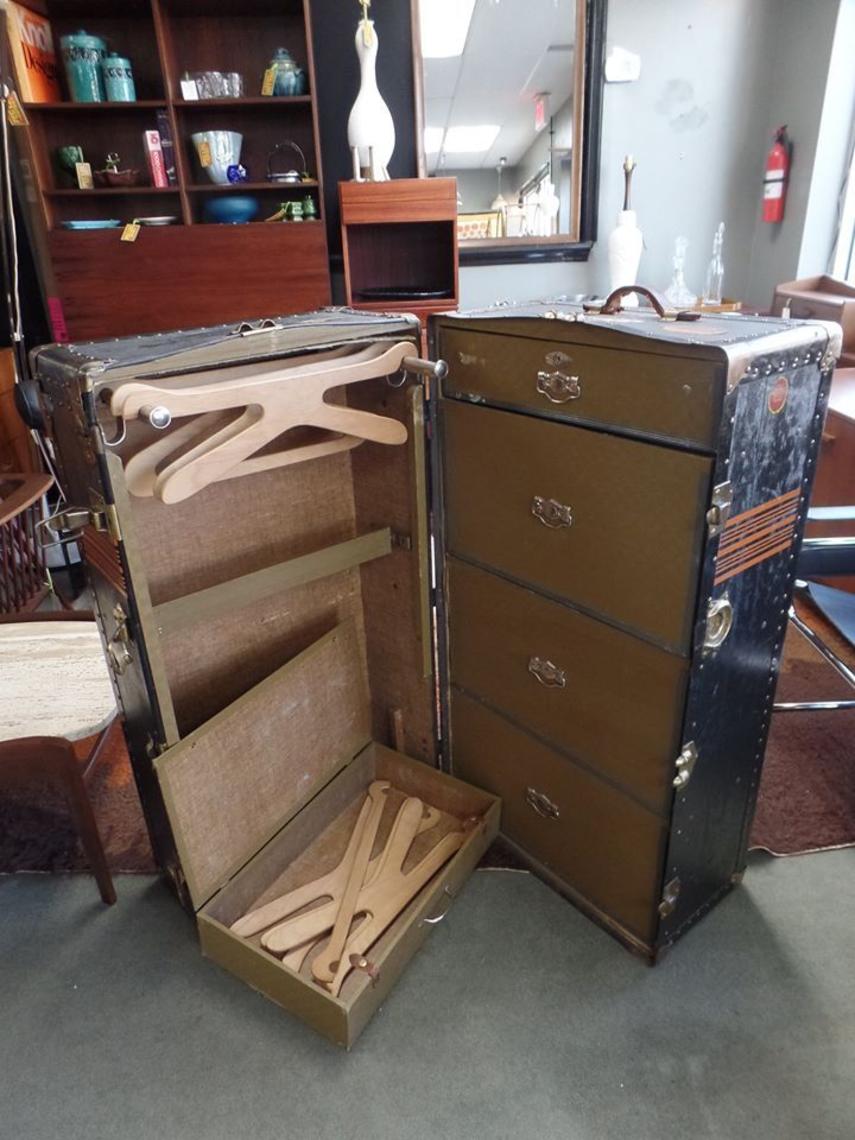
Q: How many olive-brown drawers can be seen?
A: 4